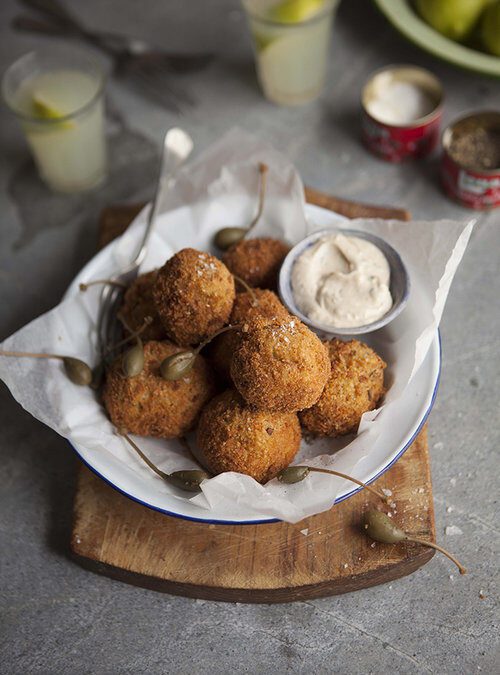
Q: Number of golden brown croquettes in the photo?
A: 8